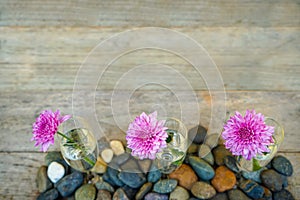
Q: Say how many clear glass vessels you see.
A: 3